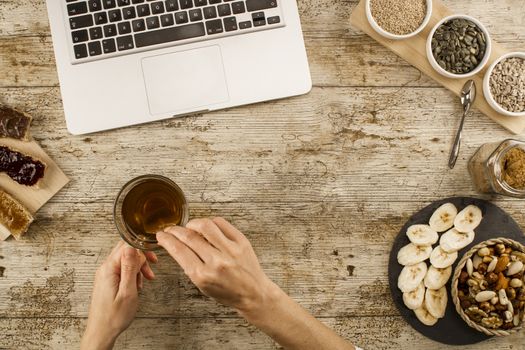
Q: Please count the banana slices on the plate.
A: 11